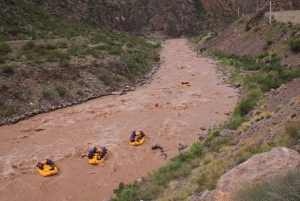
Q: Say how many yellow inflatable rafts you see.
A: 4